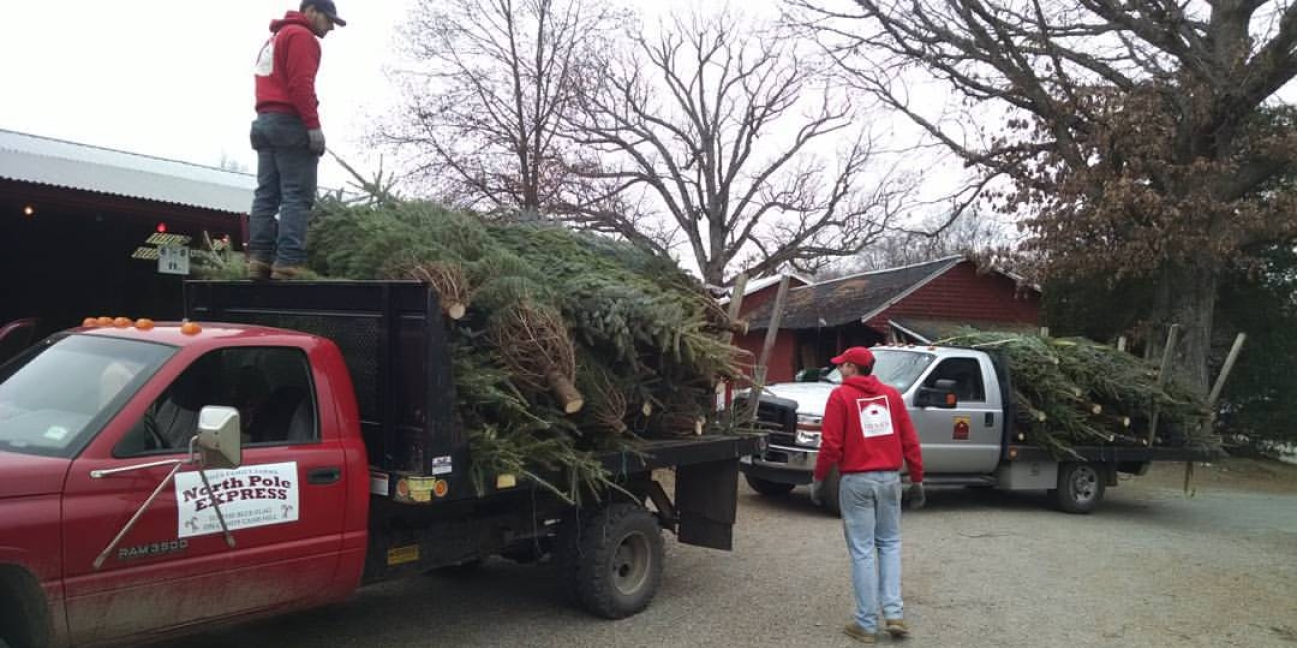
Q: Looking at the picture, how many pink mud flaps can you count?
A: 0